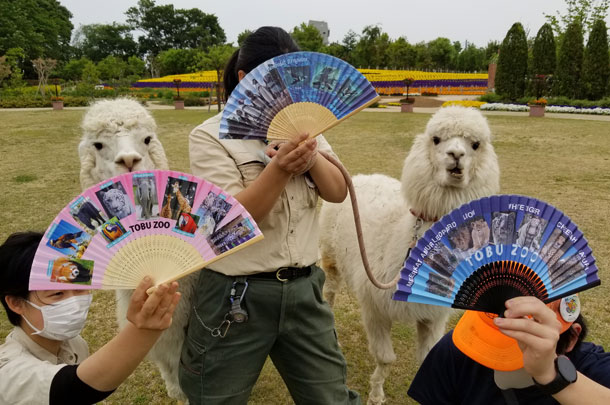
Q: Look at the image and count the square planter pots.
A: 4